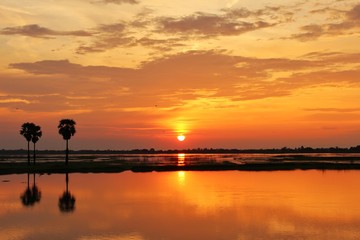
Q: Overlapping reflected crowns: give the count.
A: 2